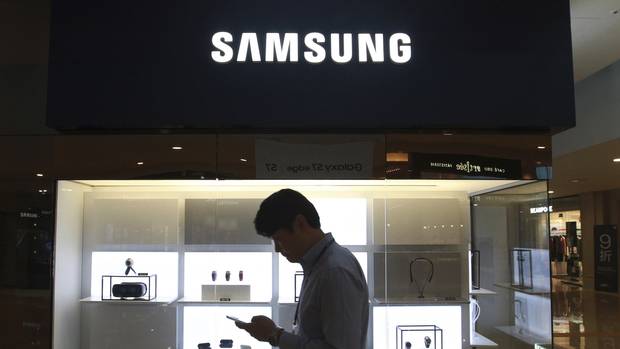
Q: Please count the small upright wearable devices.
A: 3